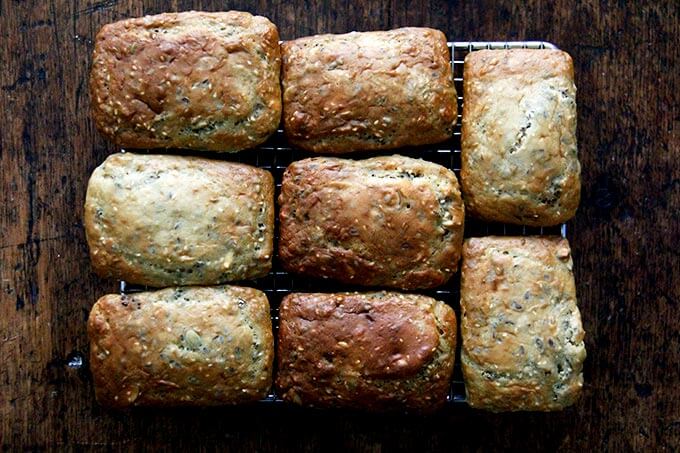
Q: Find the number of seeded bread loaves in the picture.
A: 8